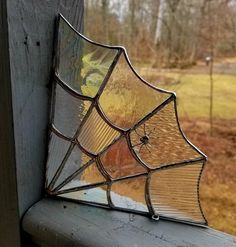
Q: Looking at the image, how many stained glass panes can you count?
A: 12